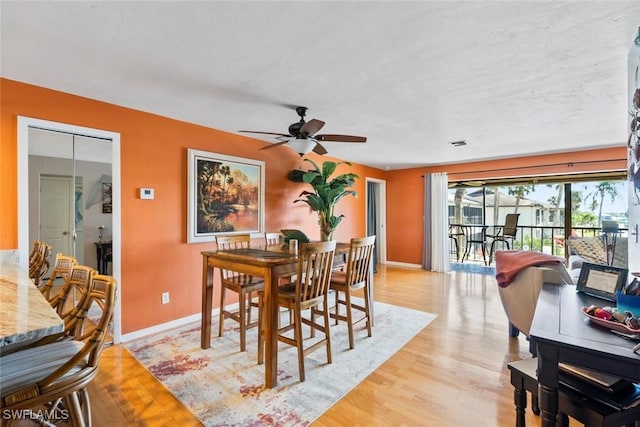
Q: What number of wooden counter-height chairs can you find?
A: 4